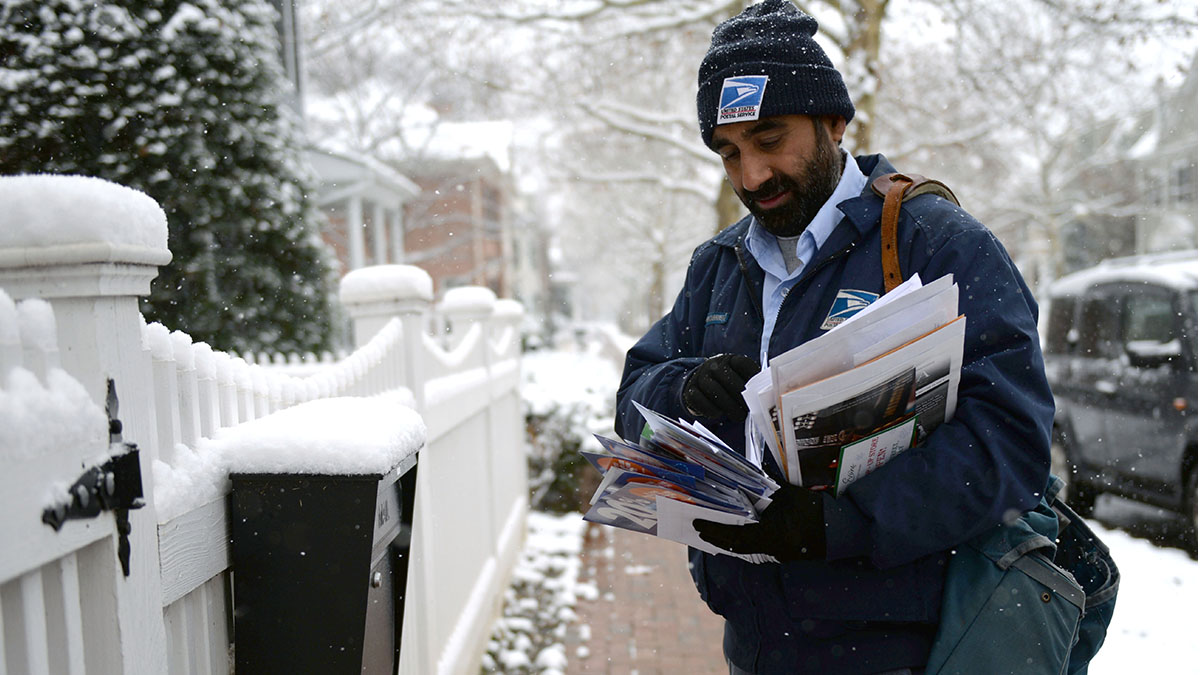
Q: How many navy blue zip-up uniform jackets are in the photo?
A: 1